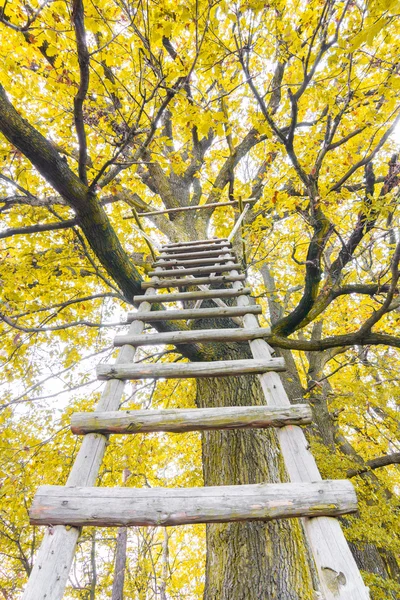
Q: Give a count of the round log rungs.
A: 12